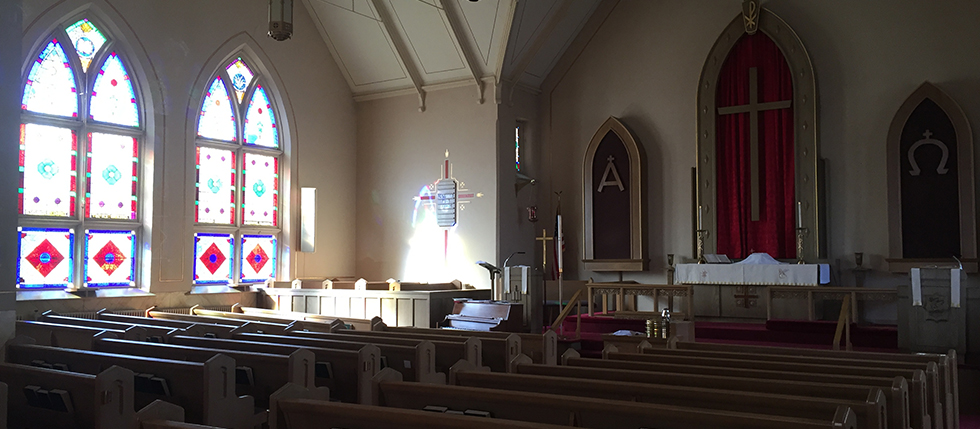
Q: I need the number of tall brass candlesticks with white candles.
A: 2